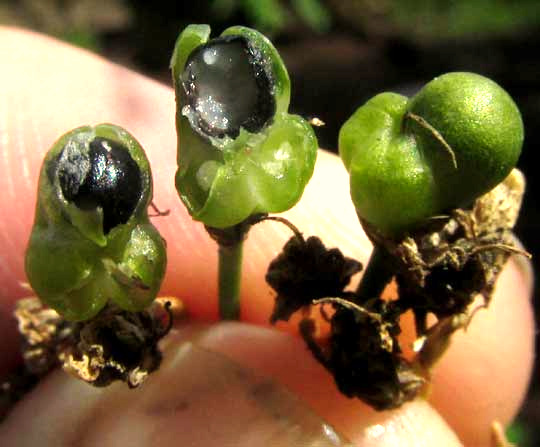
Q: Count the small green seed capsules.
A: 3